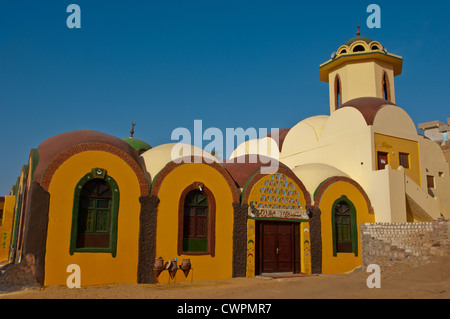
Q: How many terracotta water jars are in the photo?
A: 3